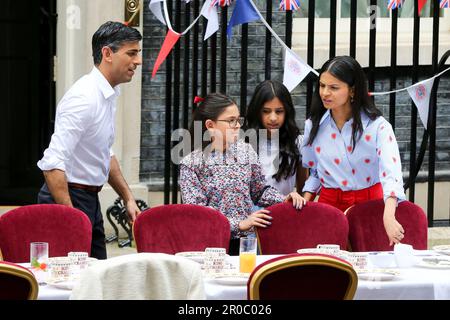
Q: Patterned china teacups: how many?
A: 6